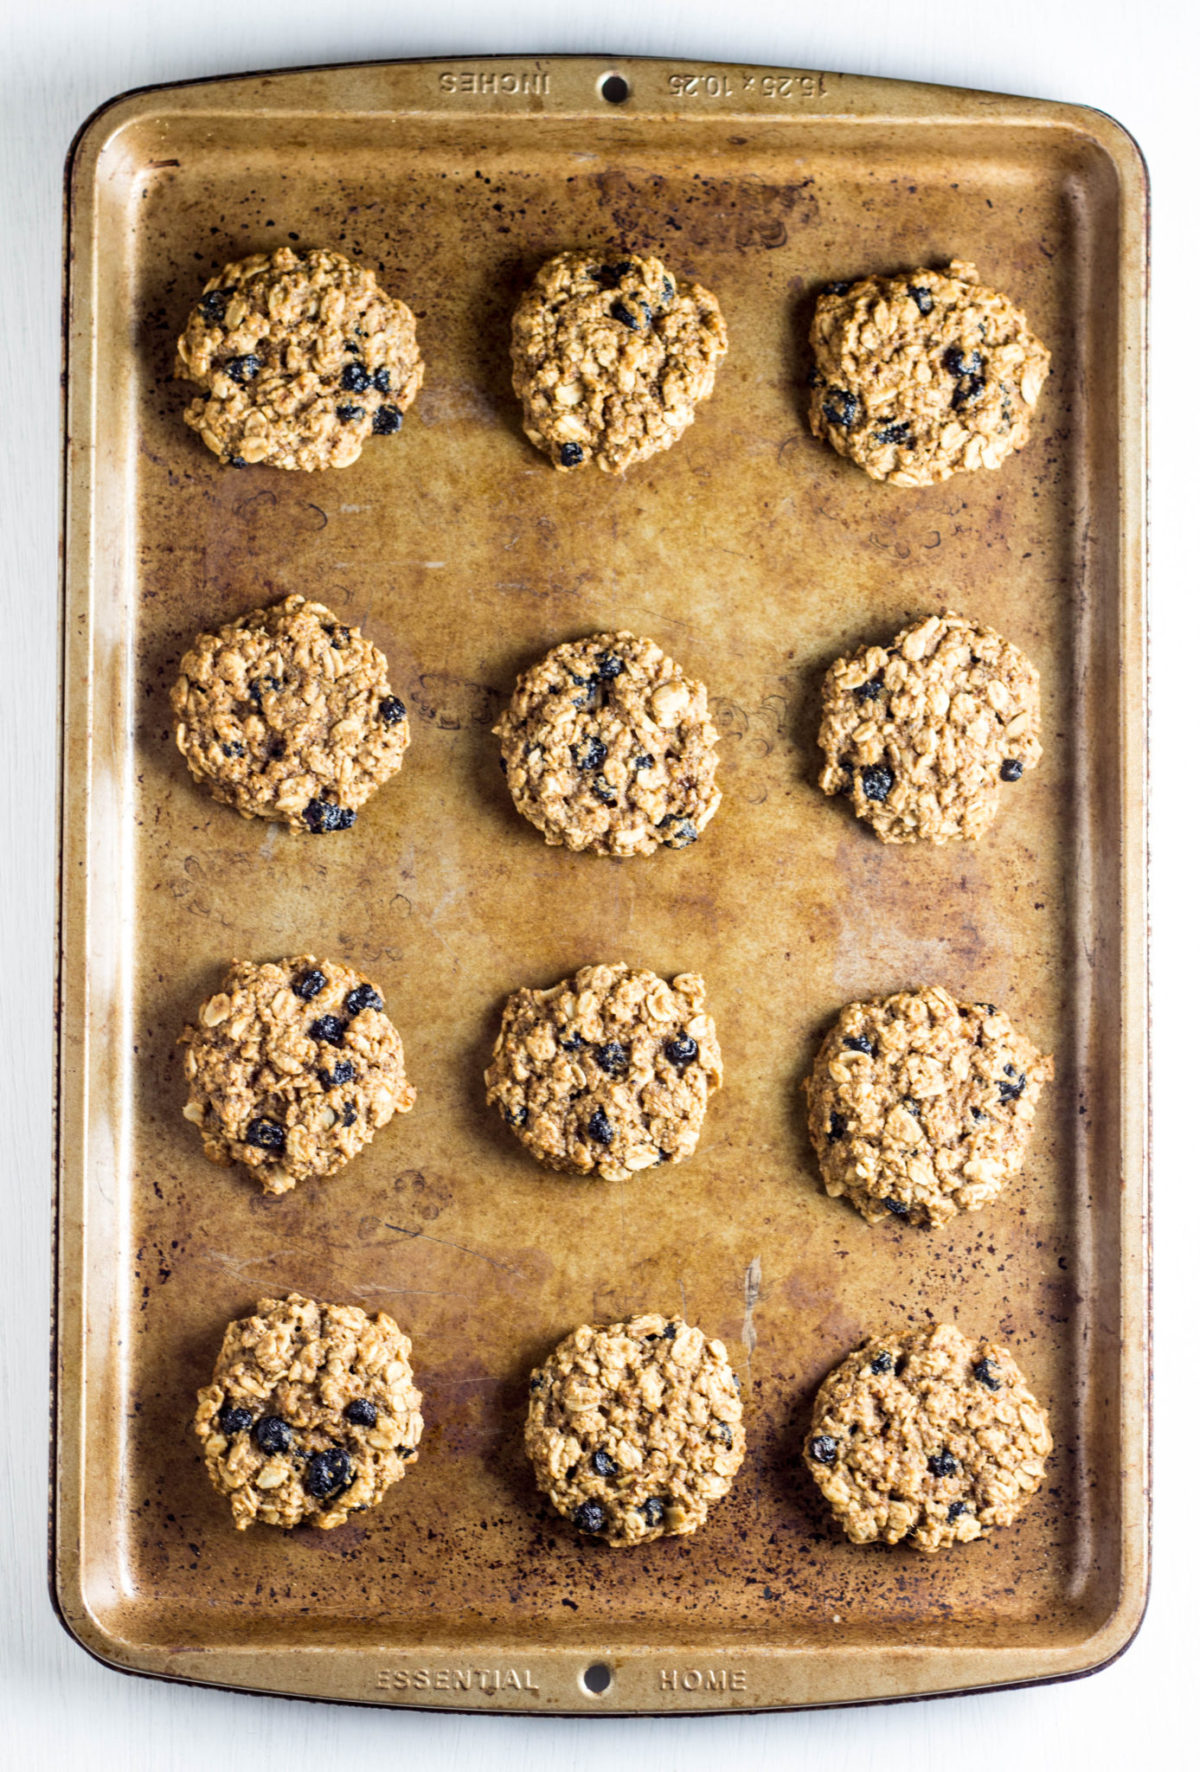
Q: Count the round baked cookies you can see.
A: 12